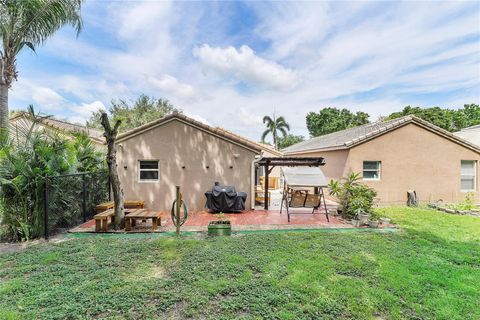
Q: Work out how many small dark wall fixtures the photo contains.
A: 4